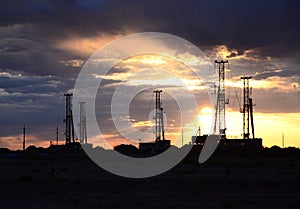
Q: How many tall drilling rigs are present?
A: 5